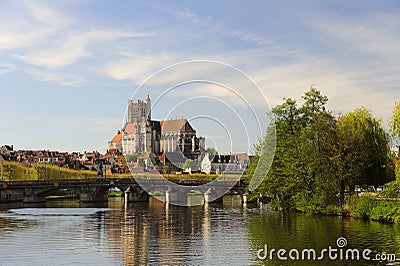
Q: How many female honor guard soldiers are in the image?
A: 0